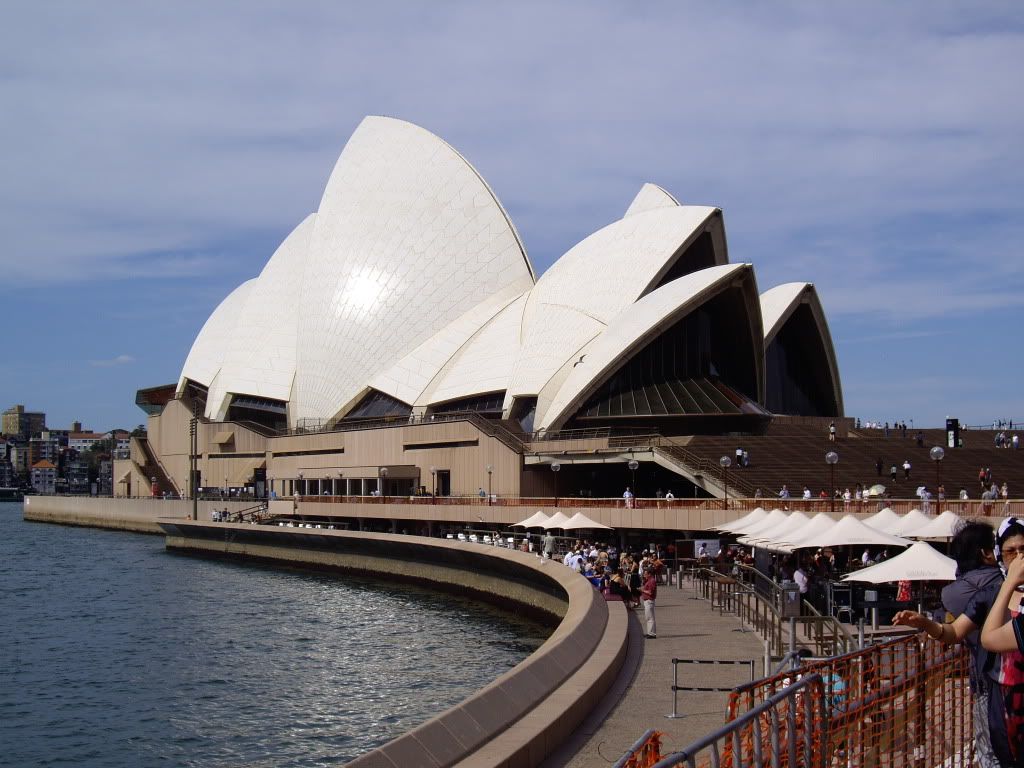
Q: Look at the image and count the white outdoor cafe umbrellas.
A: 12